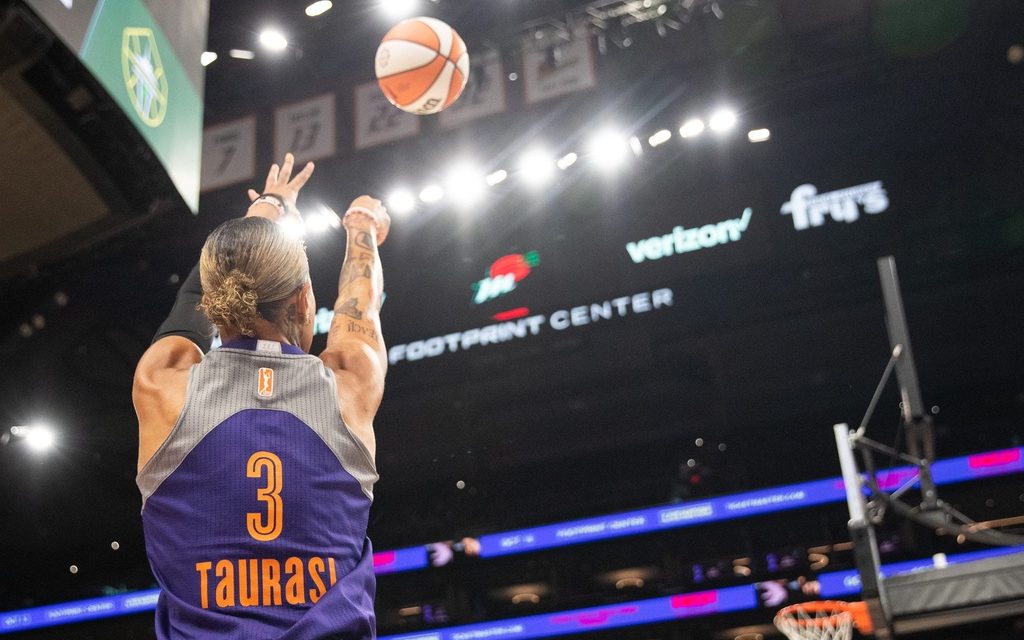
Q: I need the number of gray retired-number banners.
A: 5